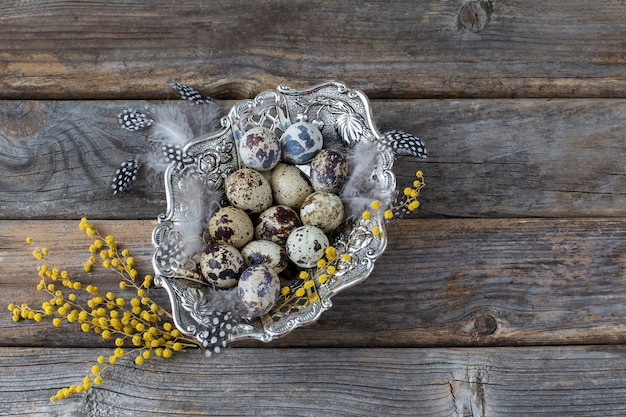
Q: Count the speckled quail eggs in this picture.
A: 12